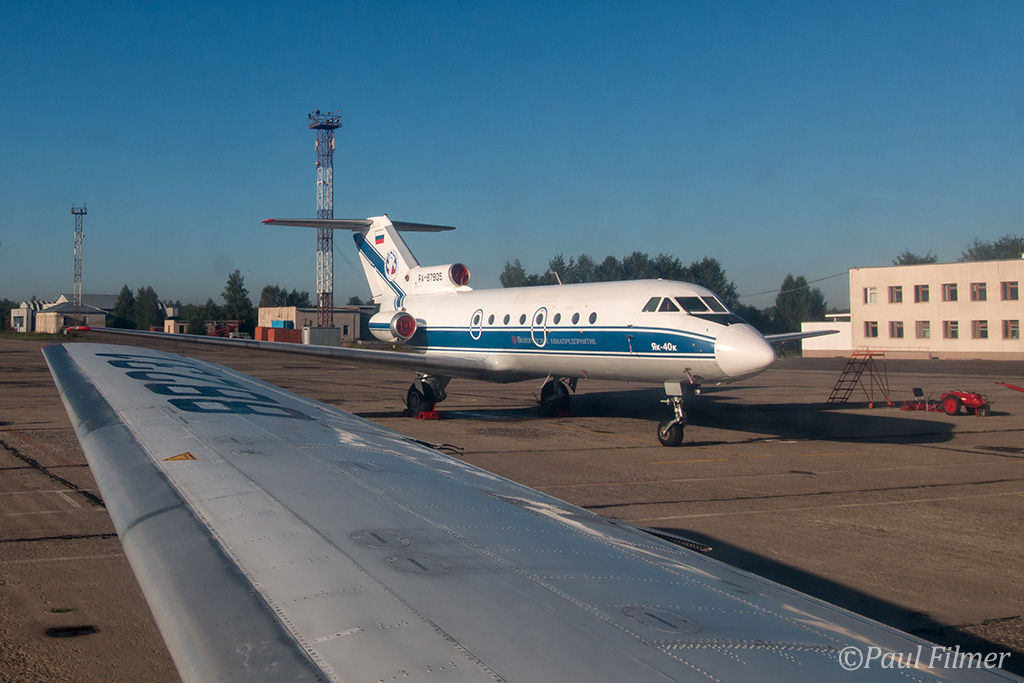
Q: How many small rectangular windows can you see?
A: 12